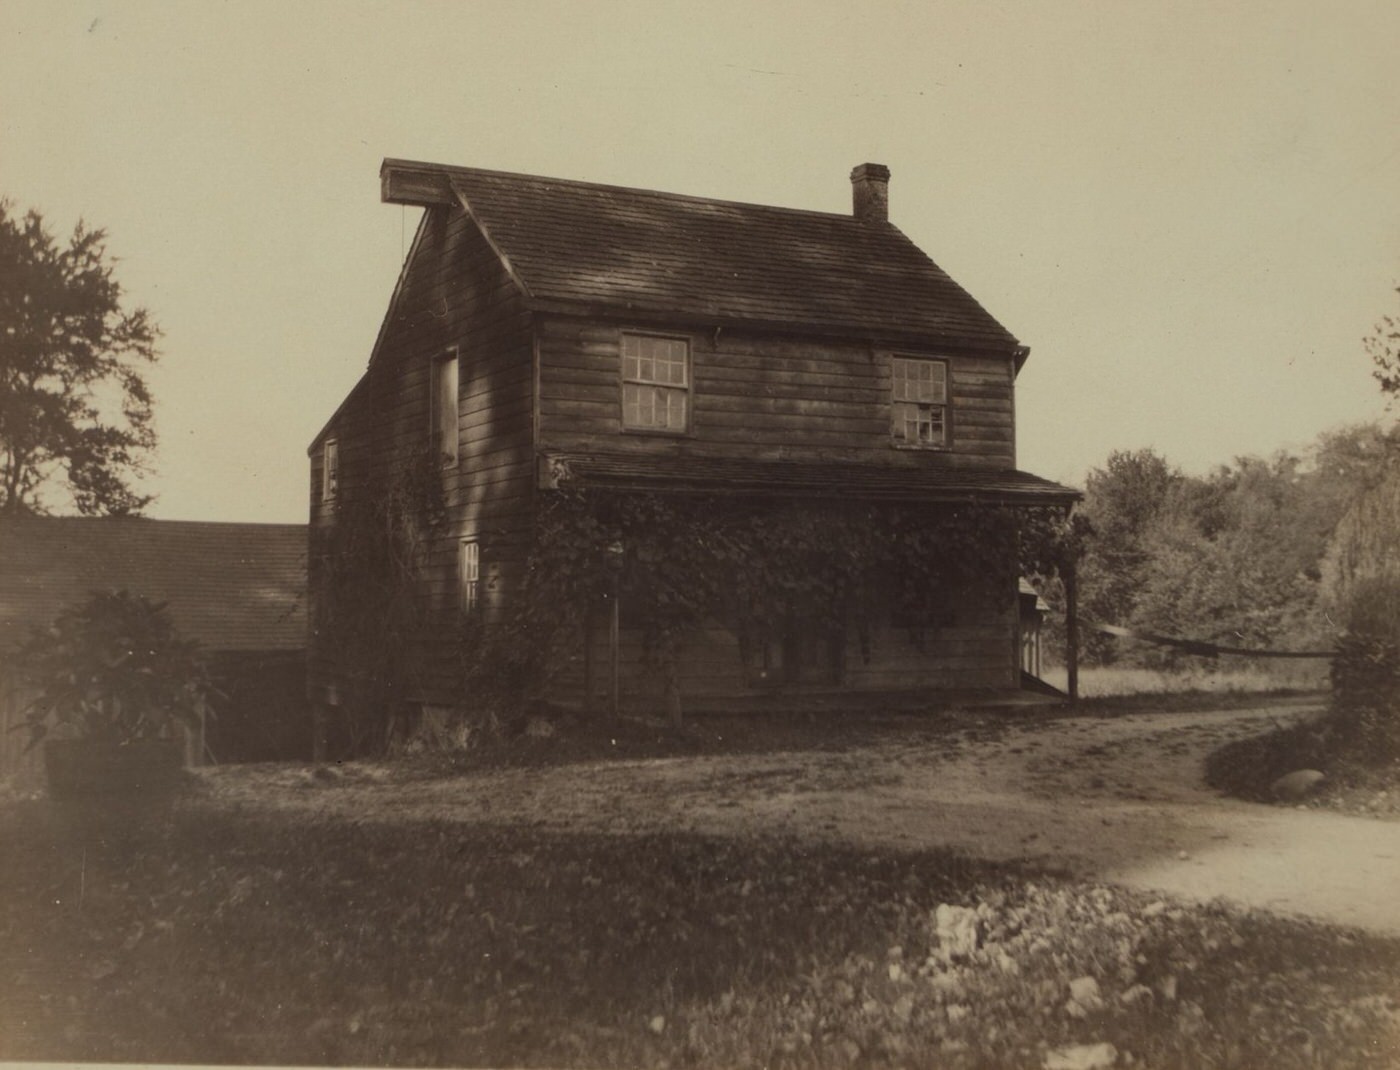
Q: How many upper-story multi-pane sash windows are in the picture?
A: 2